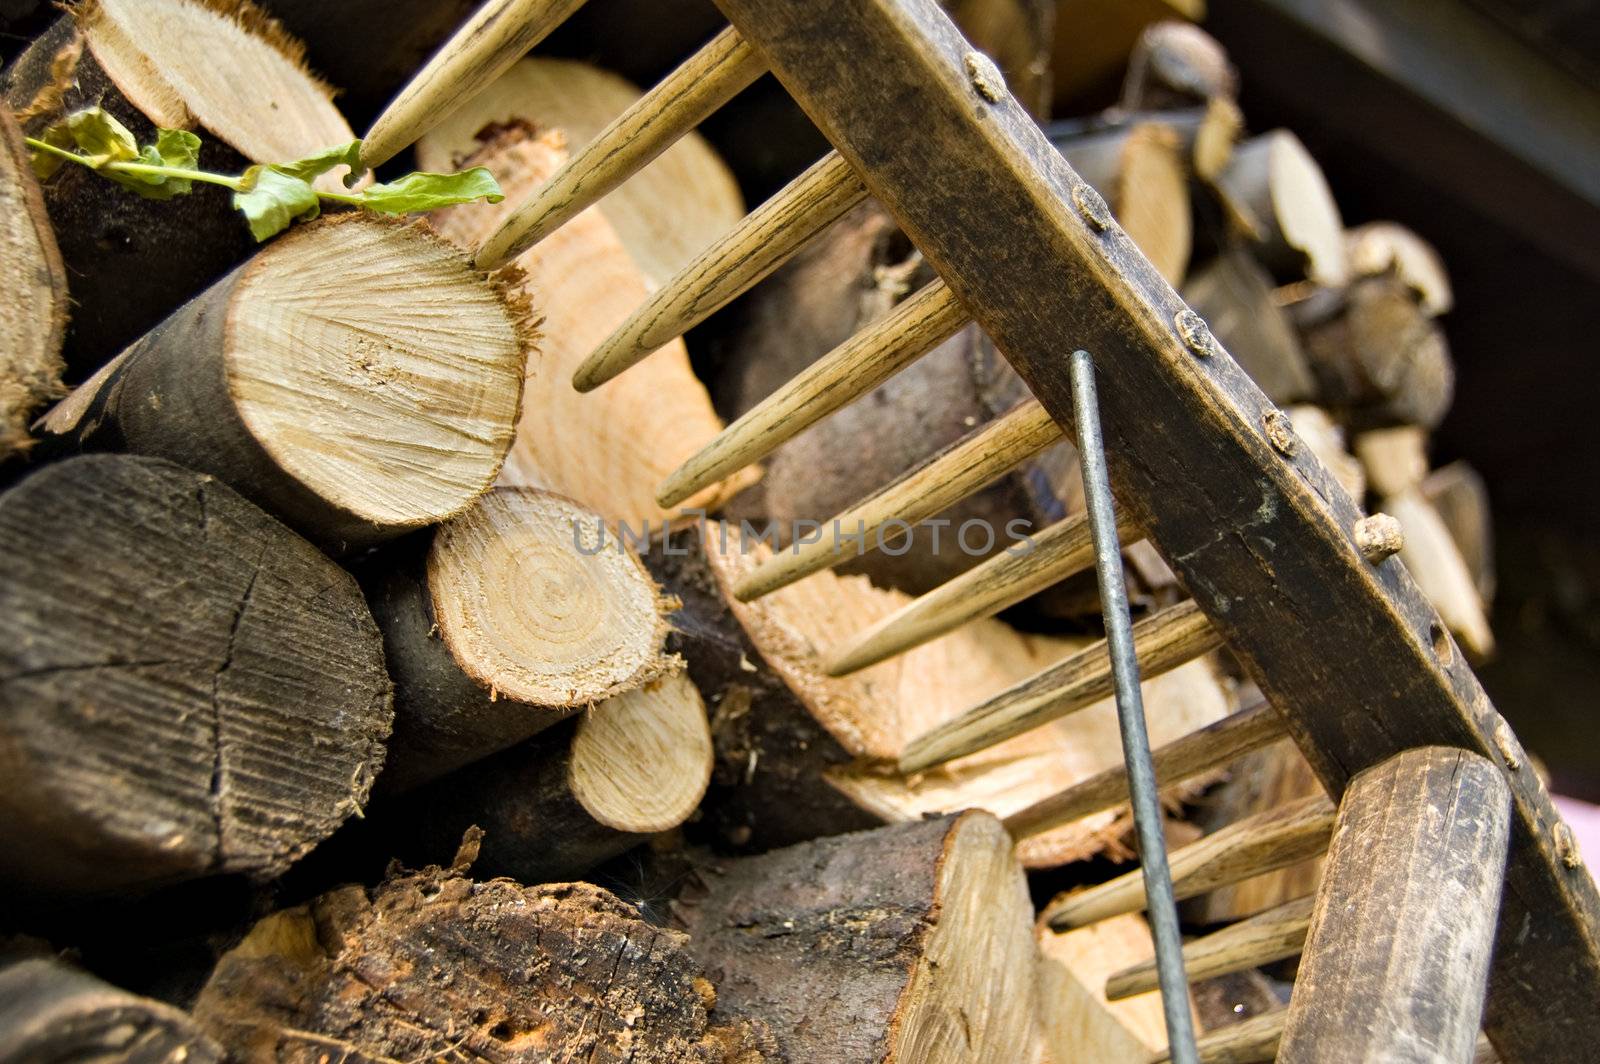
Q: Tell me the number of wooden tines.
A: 11